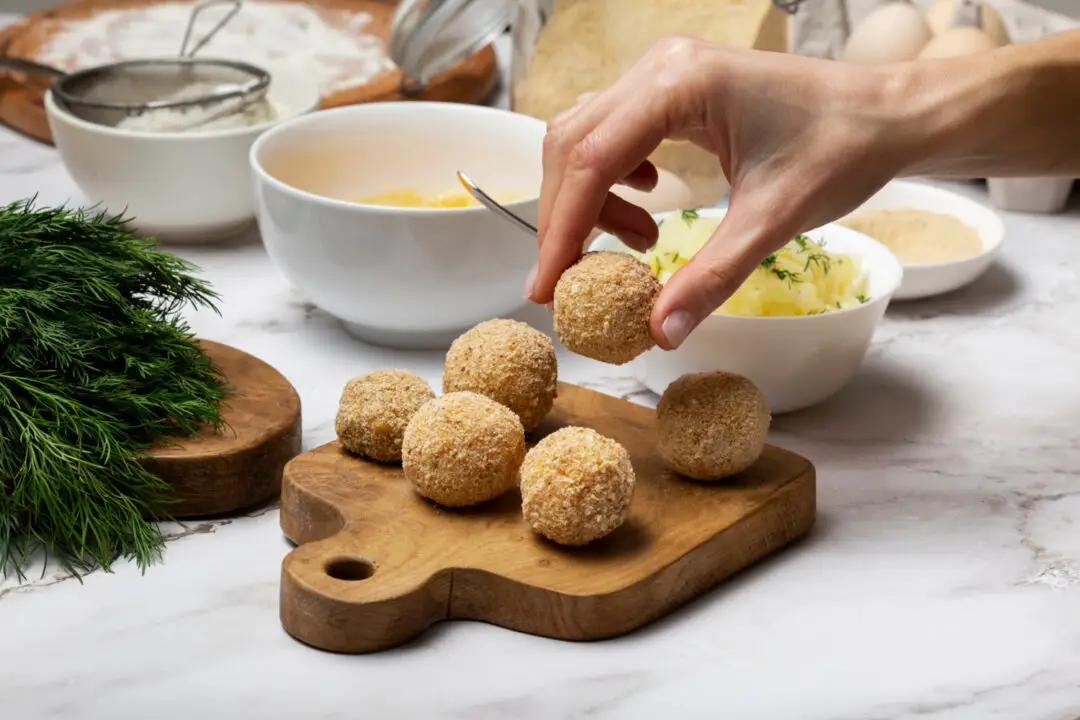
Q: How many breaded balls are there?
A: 6